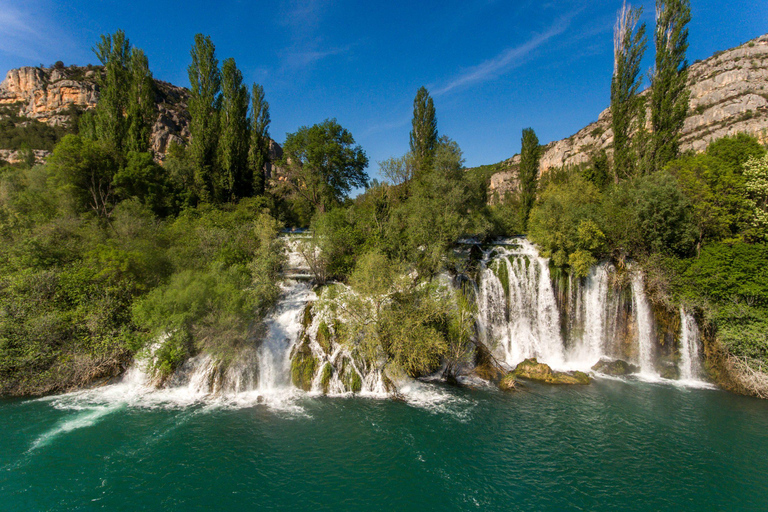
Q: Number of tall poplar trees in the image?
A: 9